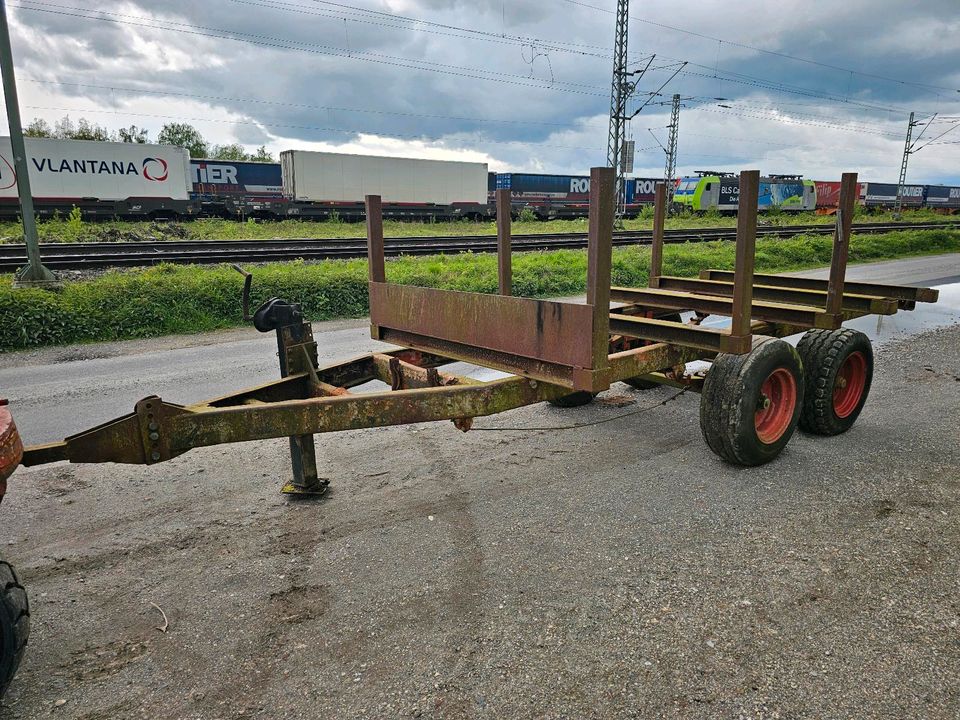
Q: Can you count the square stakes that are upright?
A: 6